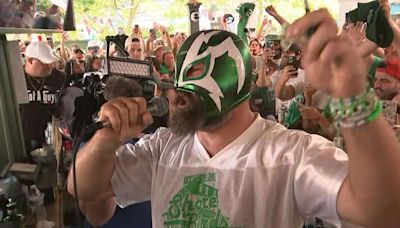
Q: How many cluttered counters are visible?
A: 1